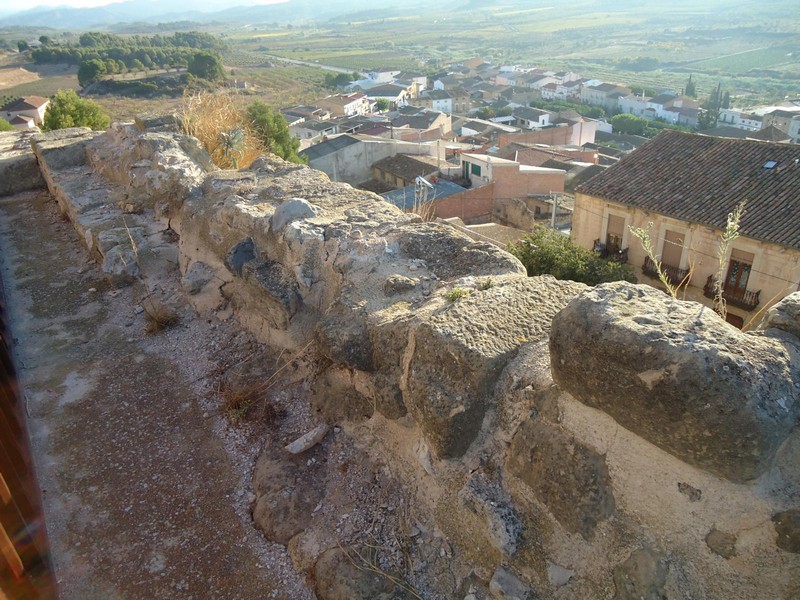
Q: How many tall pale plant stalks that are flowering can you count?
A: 2